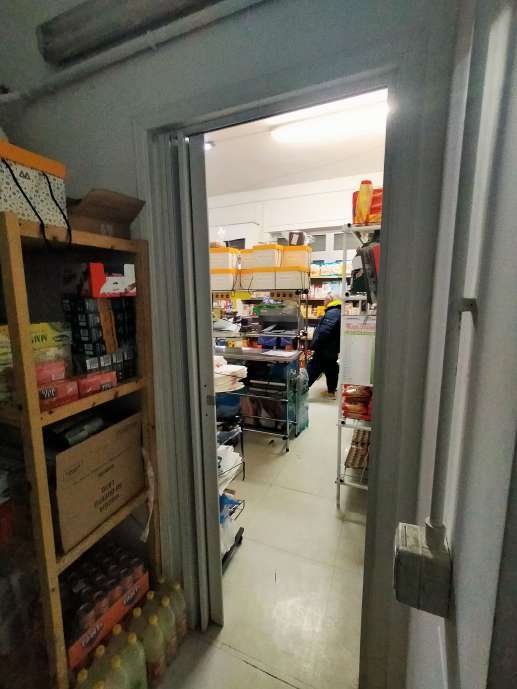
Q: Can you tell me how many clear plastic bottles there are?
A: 12